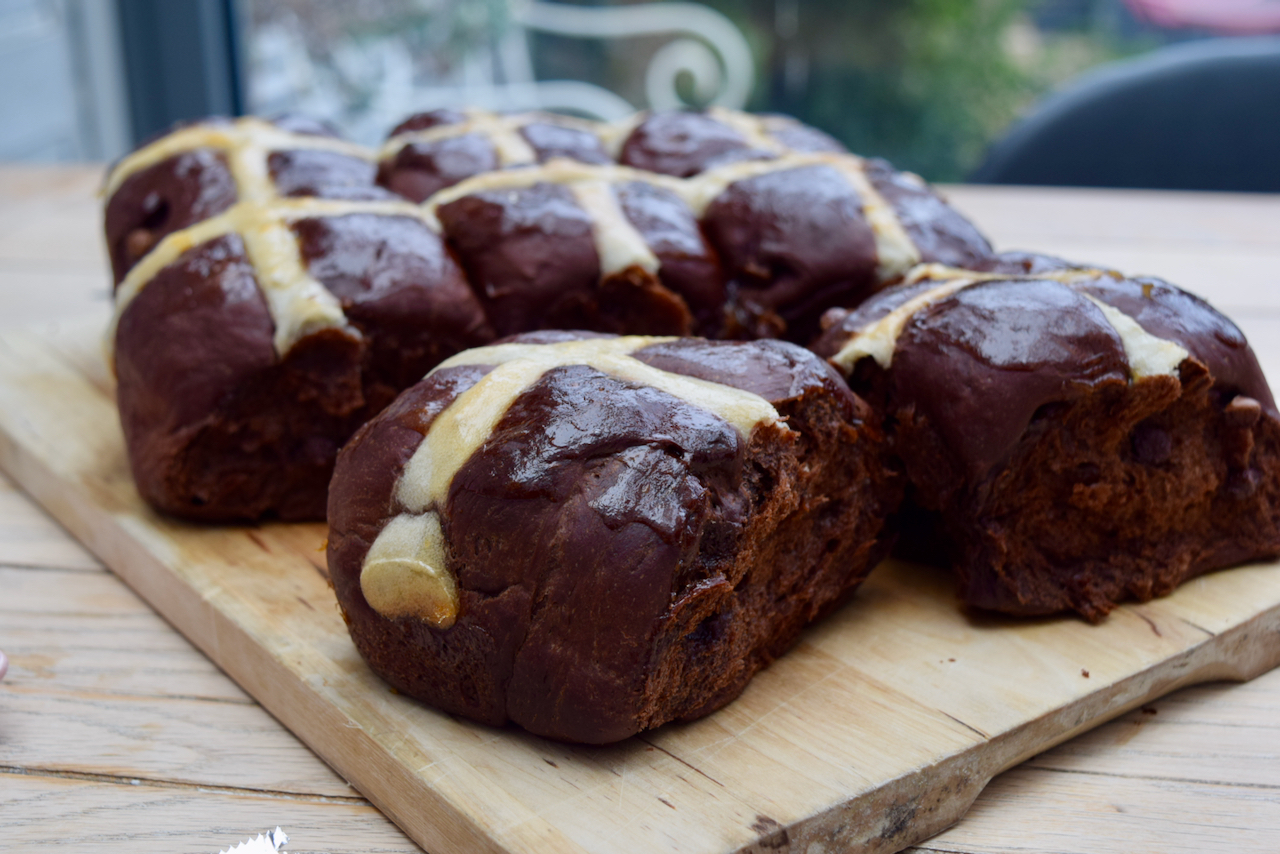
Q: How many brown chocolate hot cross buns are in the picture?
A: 8